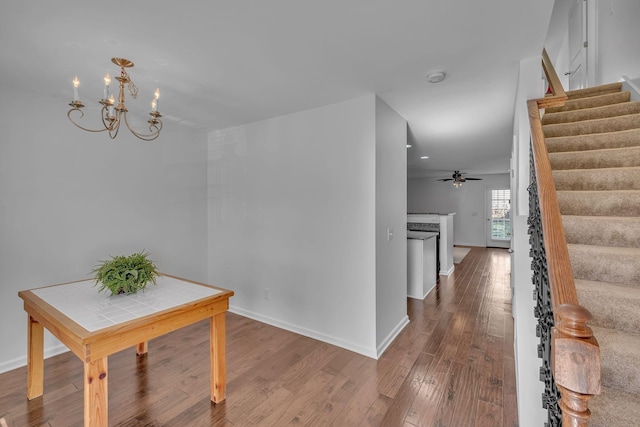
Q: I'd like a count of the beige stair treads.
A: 13